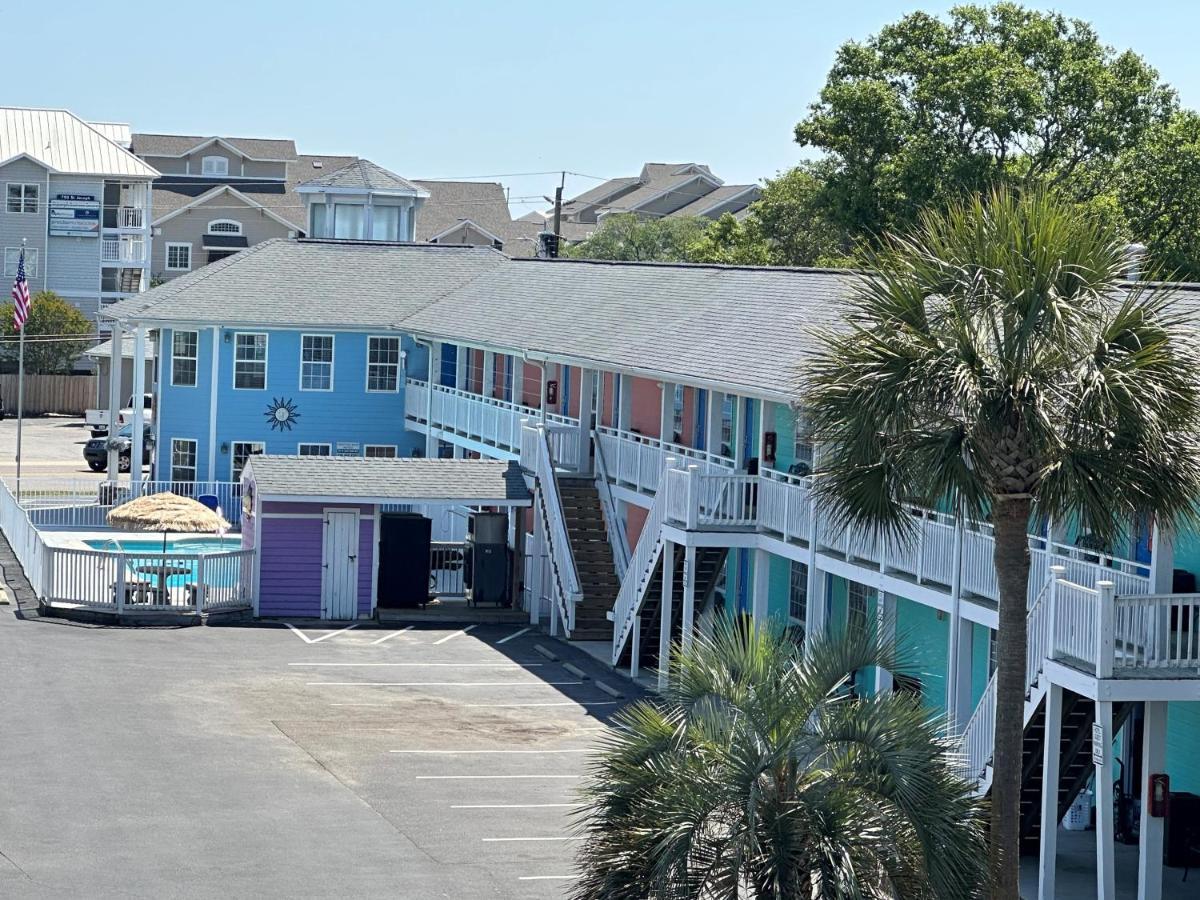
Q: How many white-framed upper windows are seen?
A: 4